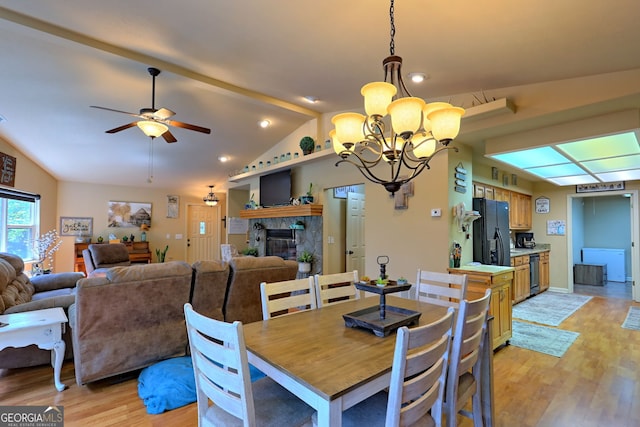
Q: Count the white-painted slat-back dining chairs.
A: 6